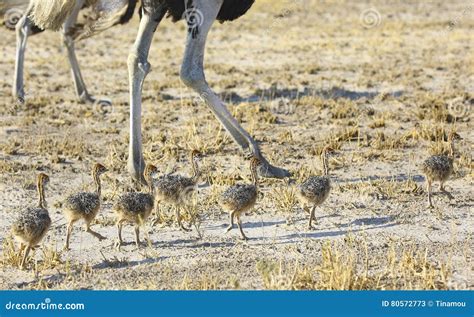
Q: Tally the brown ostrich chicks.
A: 7